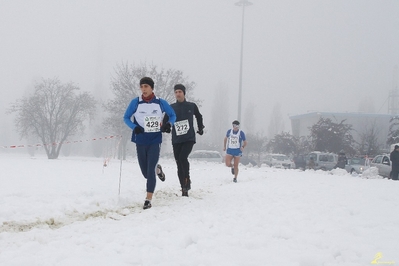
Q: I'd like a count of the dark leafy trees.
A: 3